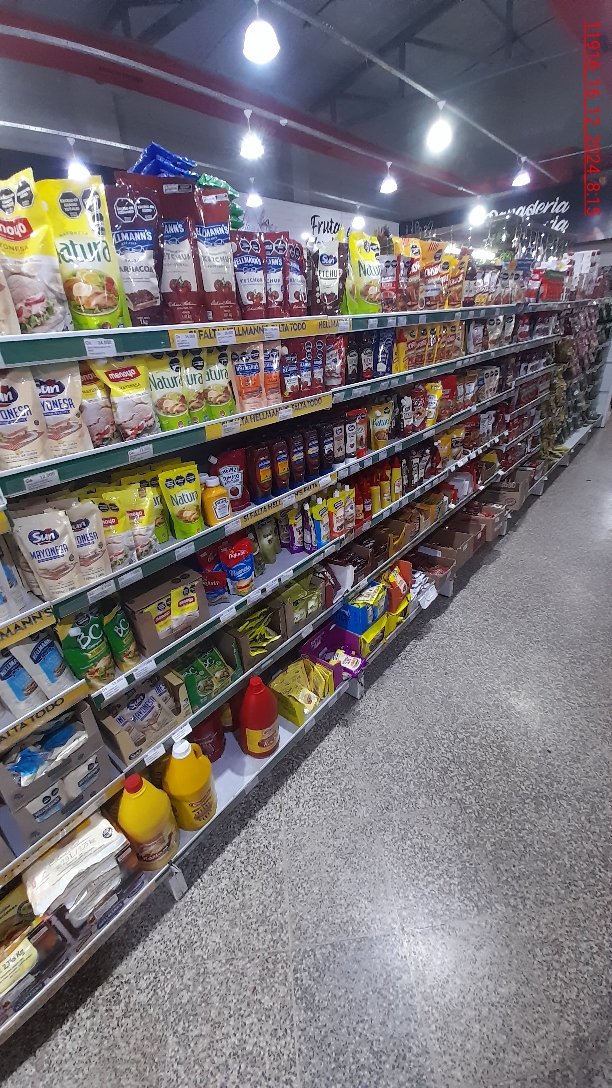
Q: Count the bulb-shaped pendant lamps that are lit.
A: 9